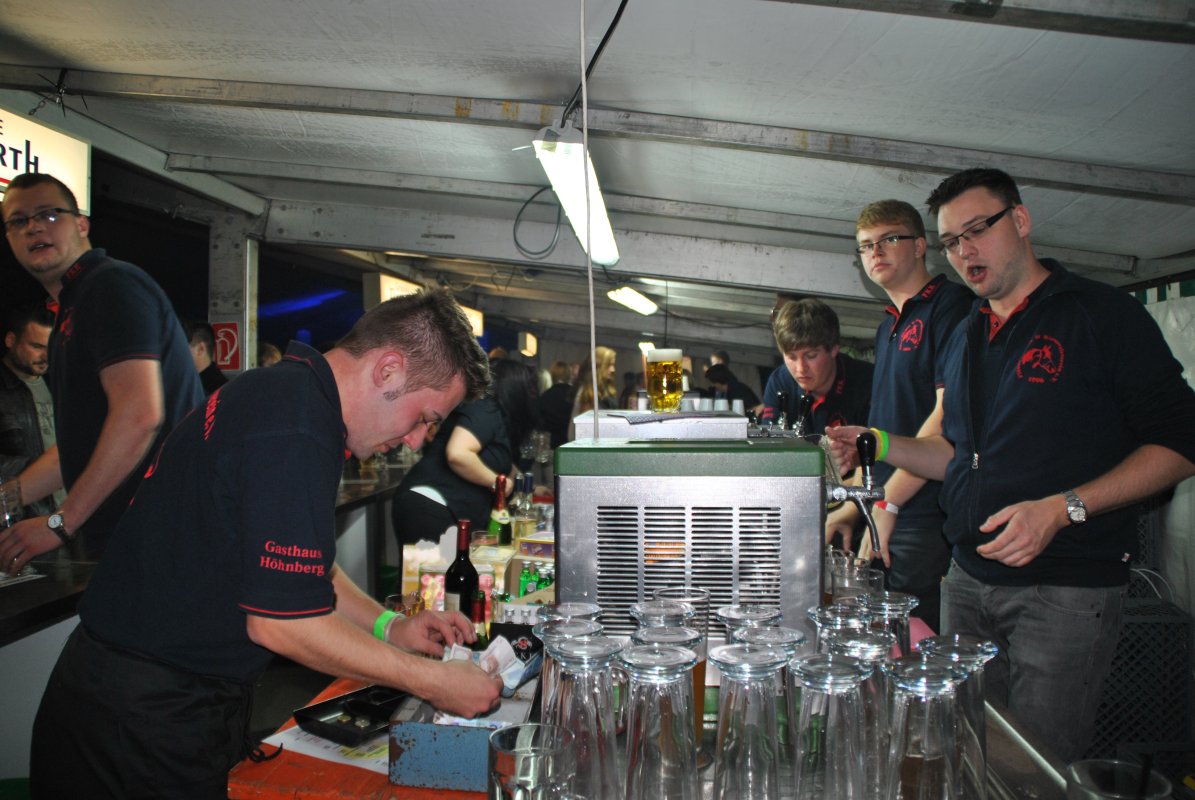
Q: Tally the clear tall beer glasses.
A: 15